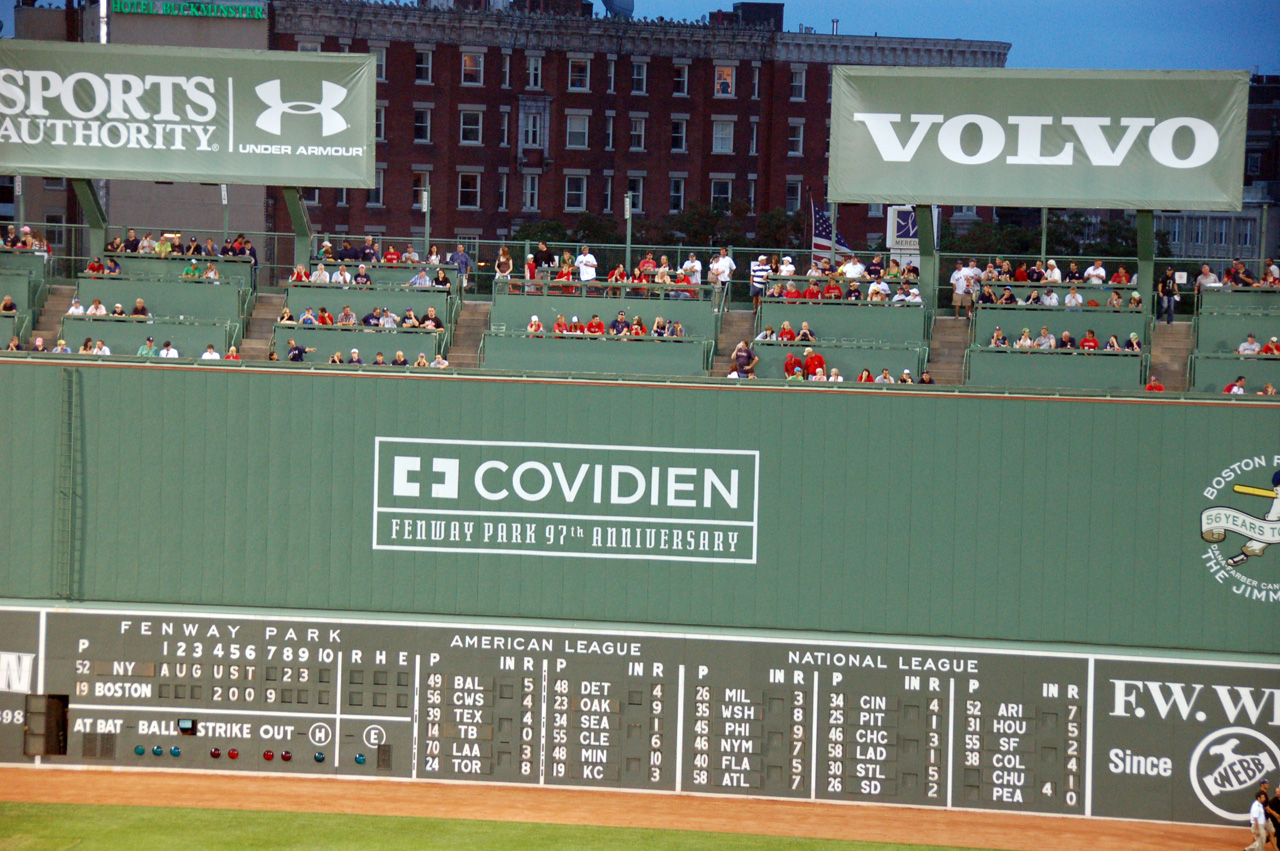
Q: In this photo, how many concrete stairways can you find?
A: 6